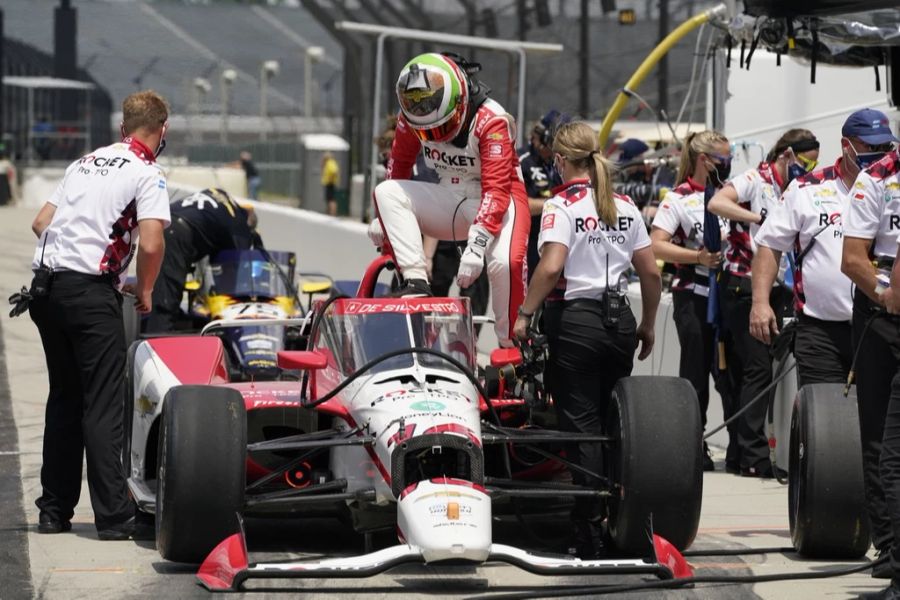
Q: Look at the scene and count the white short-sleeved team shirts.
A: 6